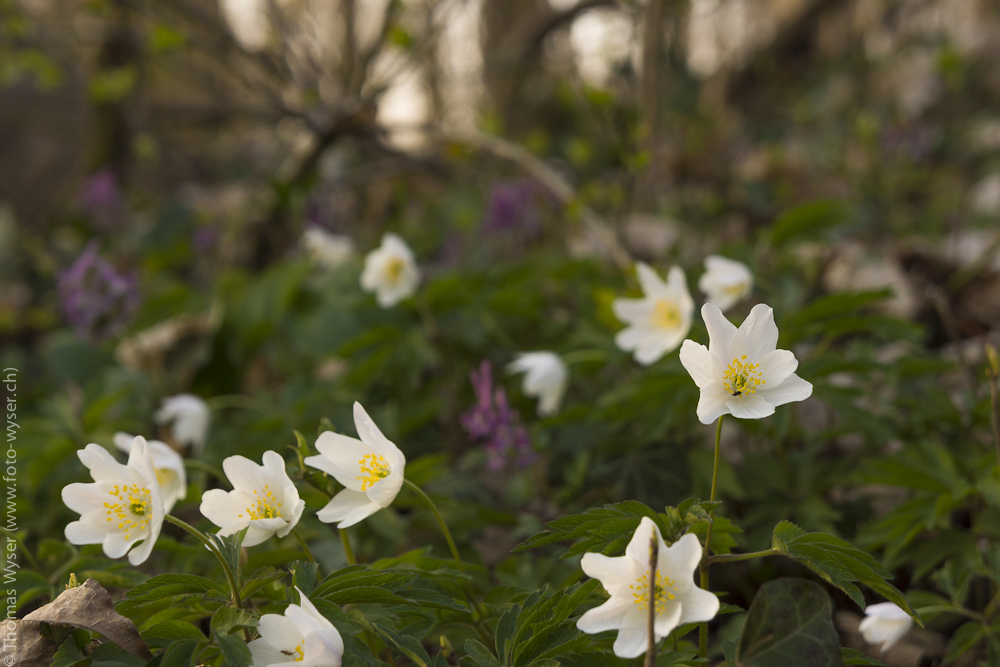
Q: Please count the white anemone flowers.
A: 14